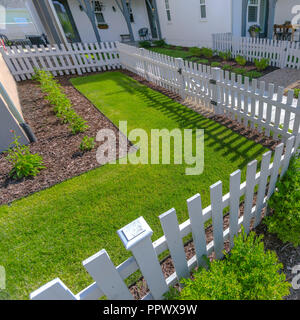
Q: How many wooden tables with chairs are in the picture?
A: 1